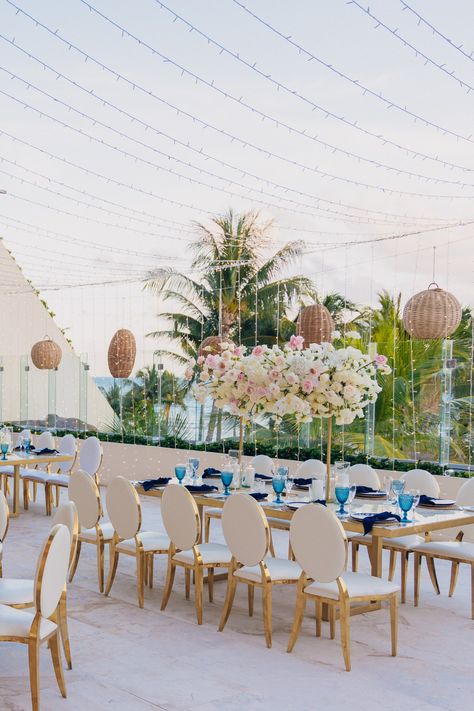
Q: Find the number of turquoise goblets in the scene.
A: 10